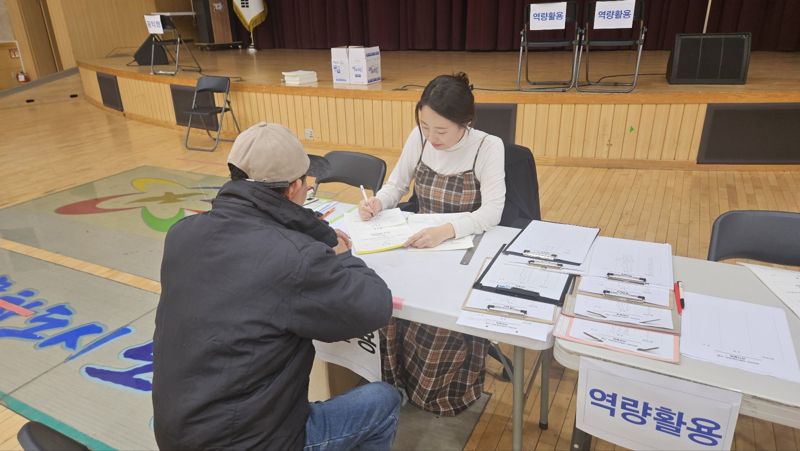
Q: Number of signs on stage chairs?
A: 3